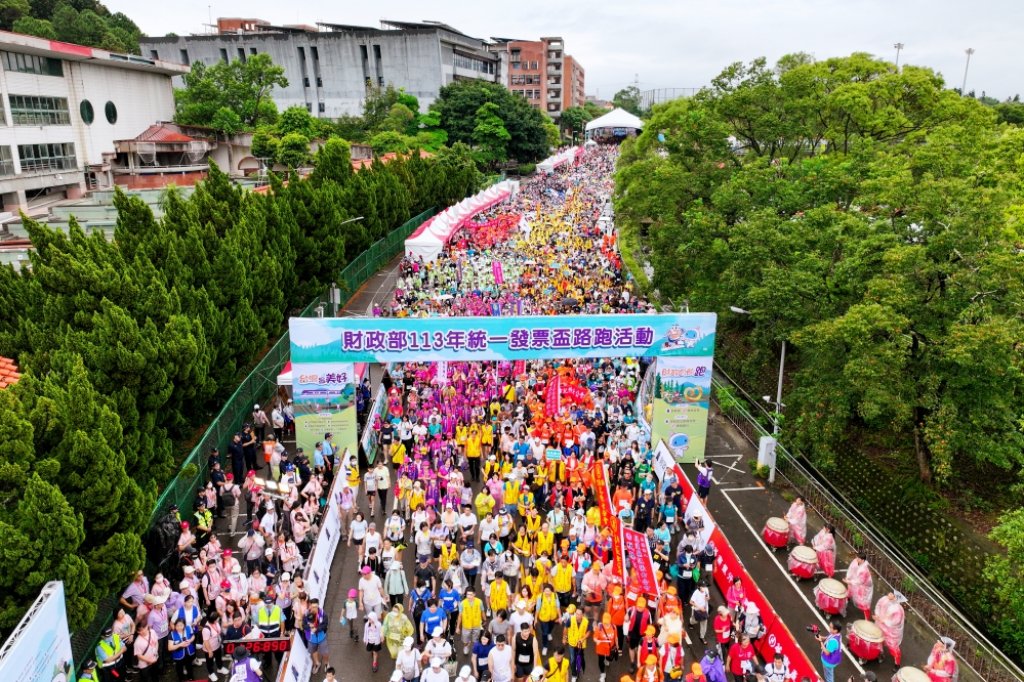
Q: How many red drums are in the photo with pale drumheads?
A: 5